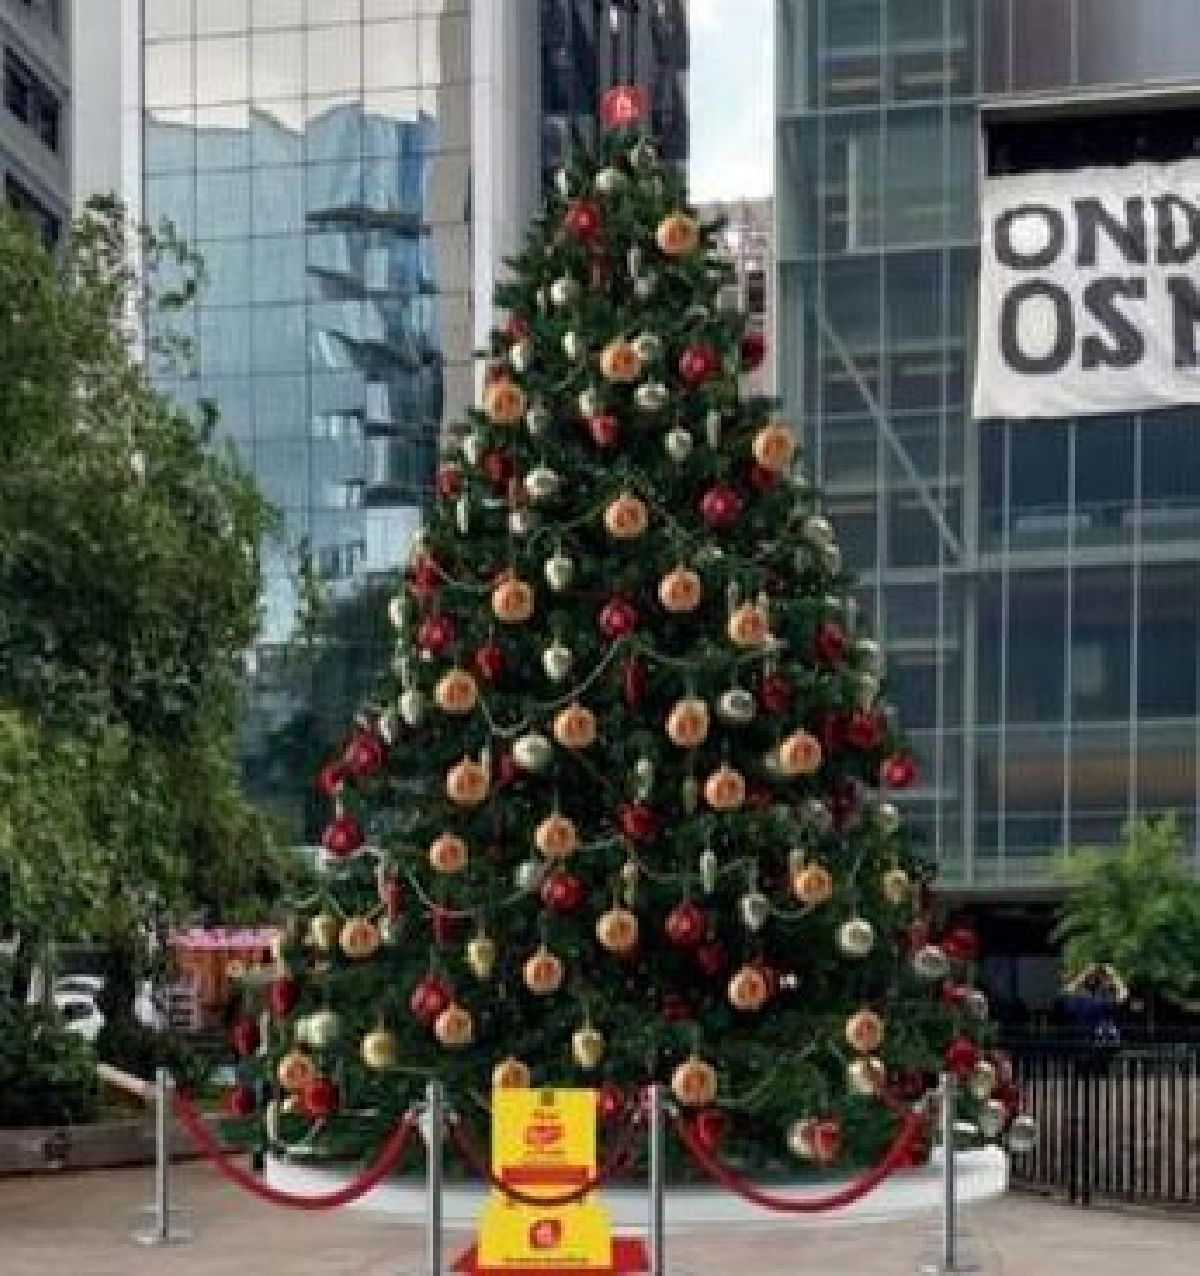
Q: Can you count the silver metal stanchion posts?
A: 4